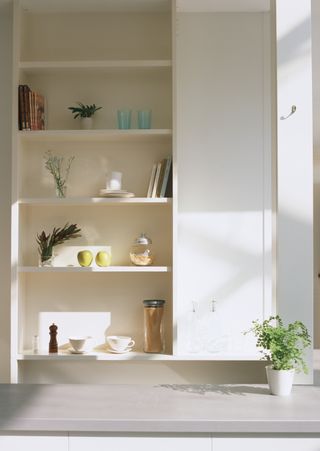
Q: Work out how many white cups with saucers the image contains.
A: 2